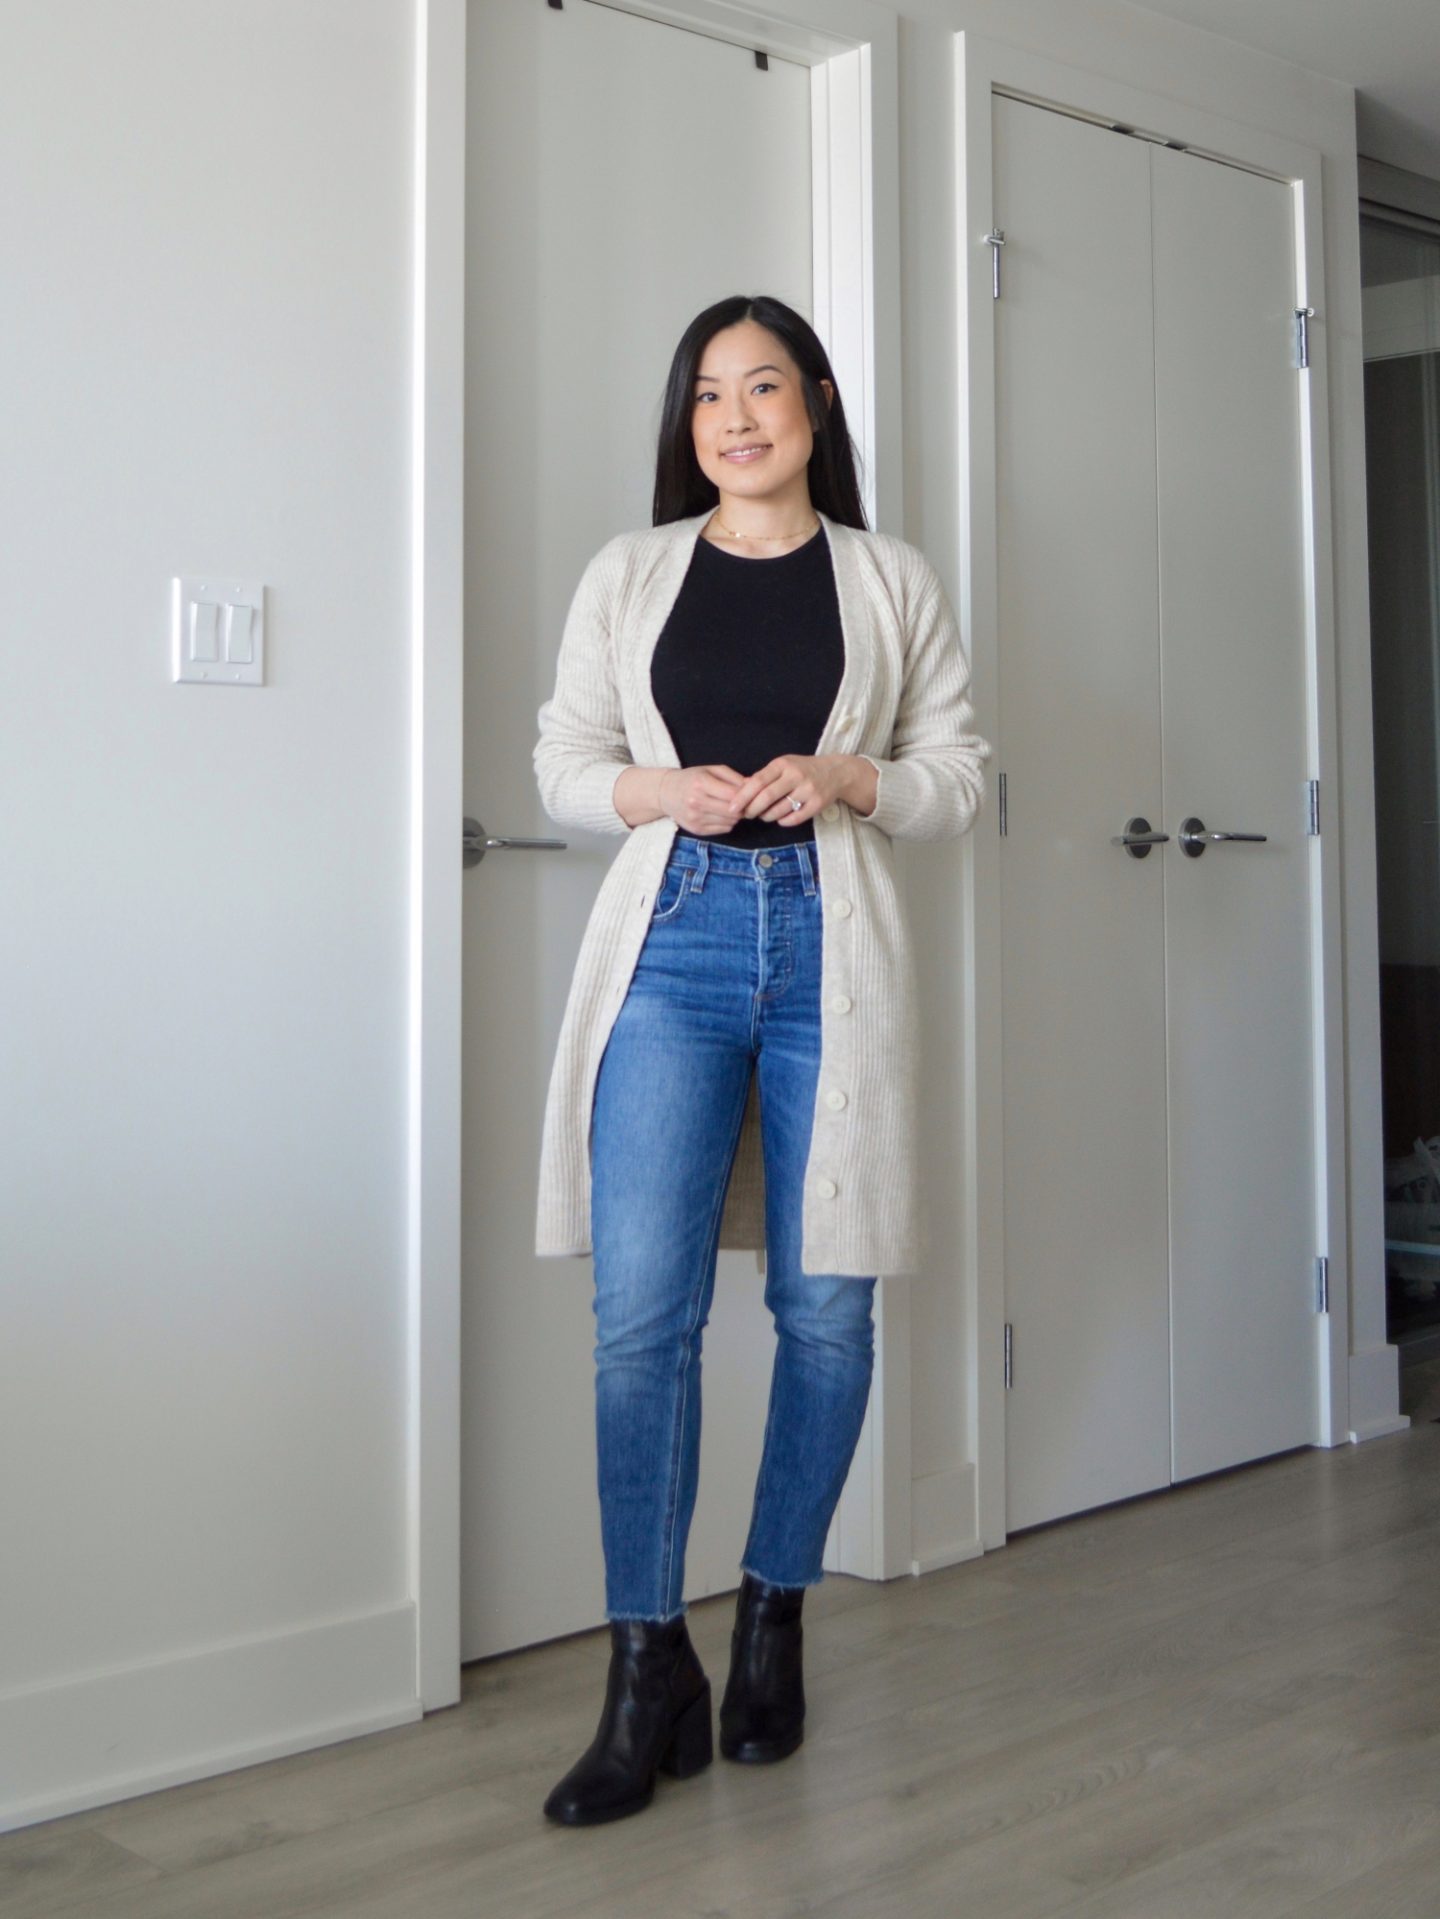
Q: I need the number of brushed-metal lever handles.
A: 3